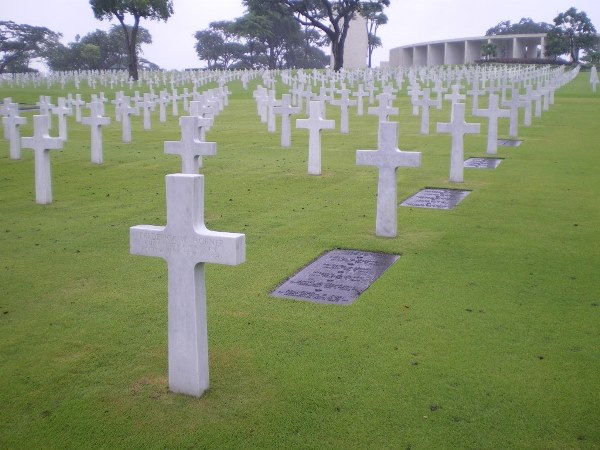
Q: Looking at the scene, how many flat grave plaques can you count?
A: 4